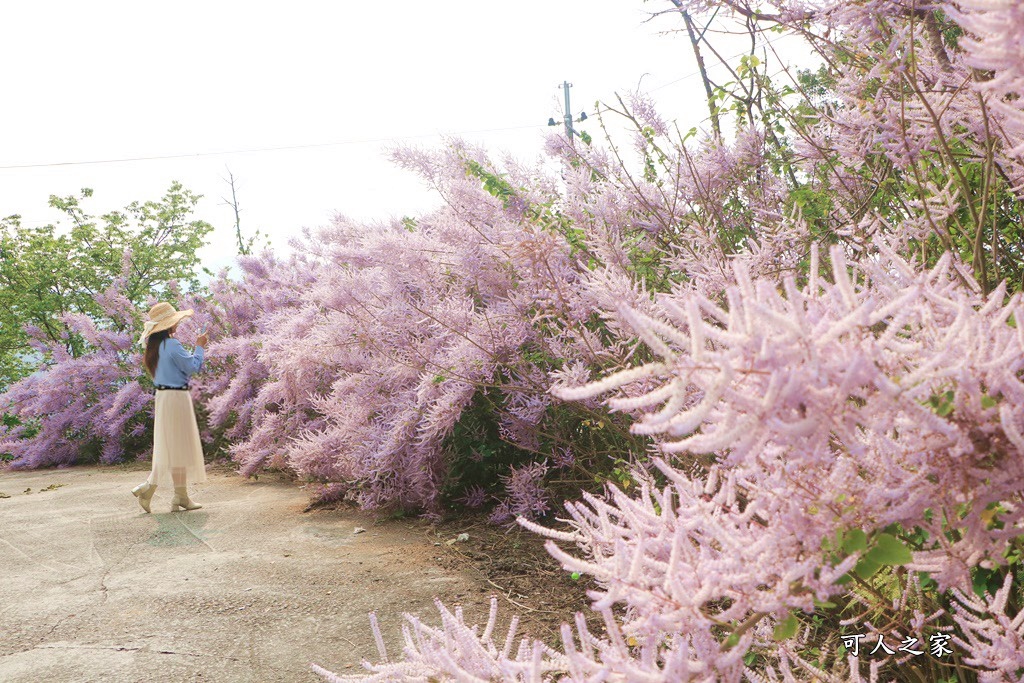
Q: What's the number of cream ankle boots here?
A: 2